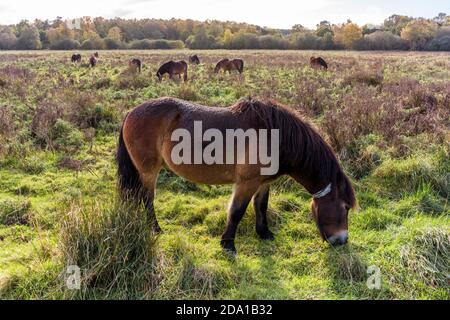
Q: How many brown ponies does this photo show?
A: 8